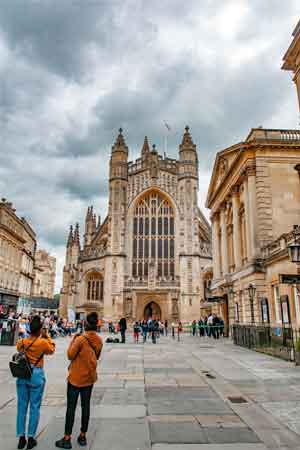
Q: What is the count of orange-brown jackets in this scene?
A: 2